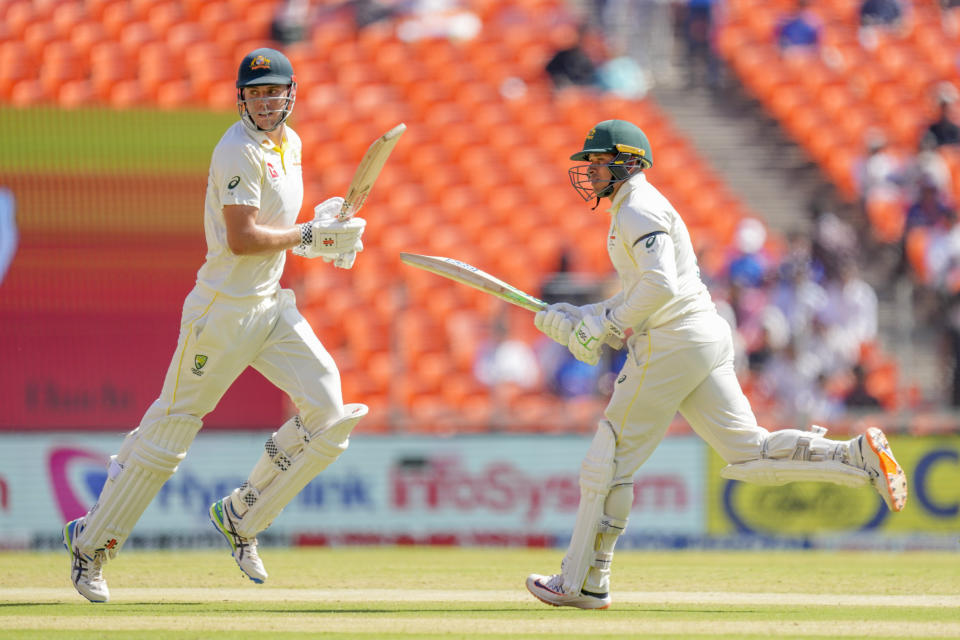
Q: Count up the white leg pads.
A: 4